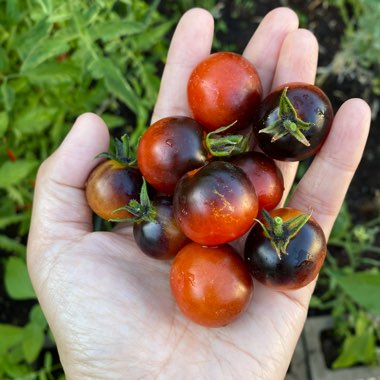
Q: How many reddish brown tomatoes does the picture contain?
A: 9